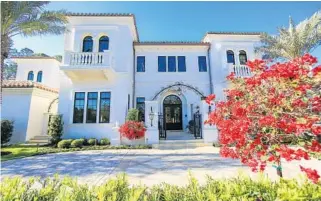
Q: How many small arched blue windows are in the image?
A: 6